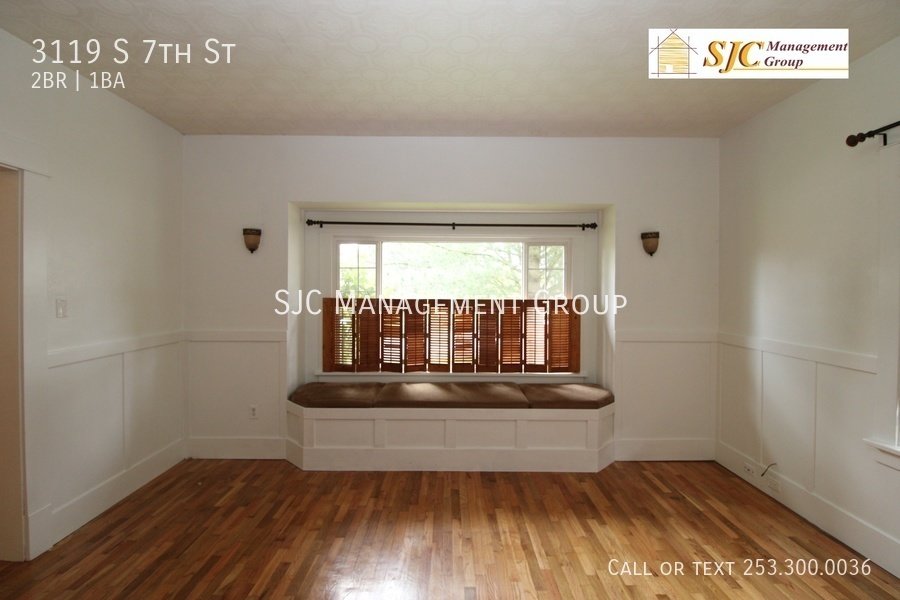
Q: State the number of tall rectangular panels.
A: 10